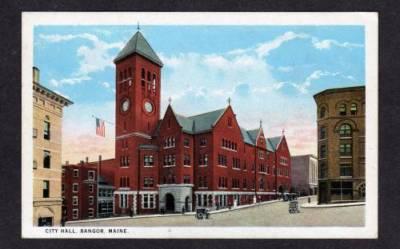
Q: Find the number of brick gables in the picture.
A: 4